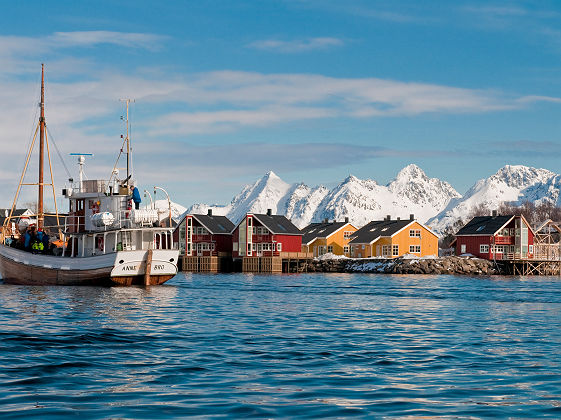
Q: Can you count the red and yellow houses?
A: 5